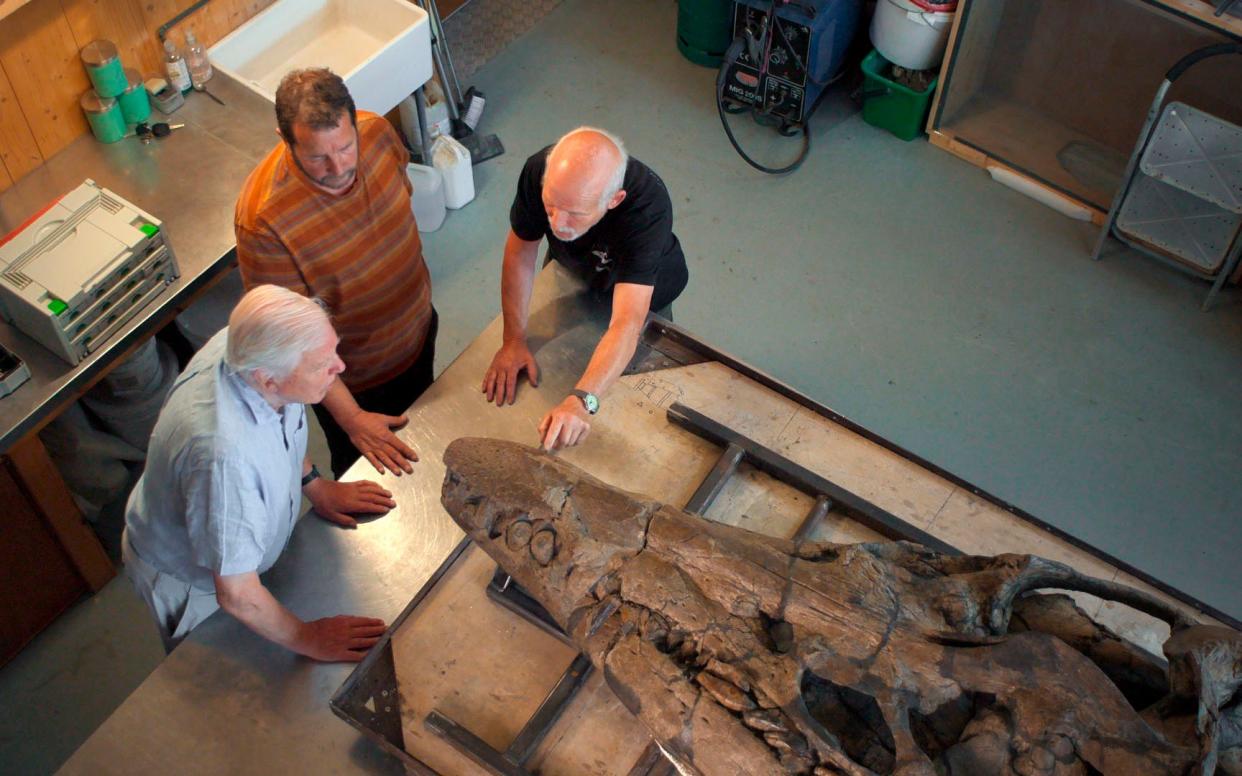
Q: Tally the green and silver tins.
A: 3